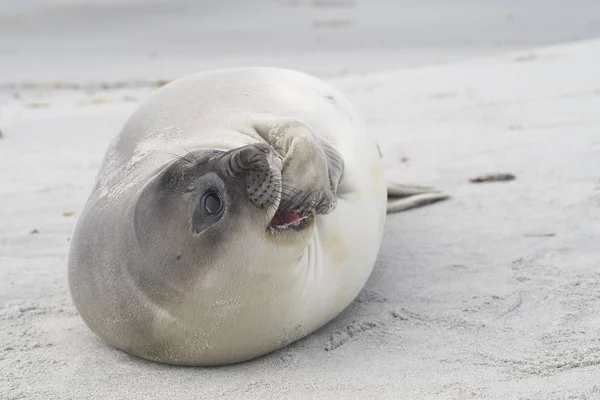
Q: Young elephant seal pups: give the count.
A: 1